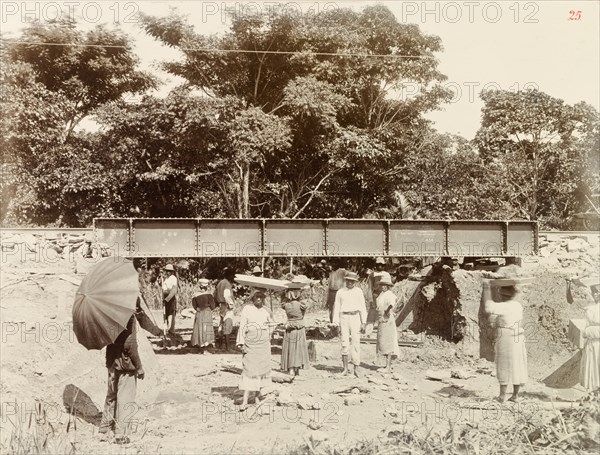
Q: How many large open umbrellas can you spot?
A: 1